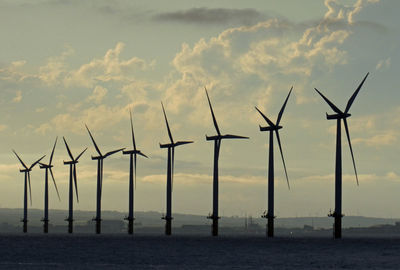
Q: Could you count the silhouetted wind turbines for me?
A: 9